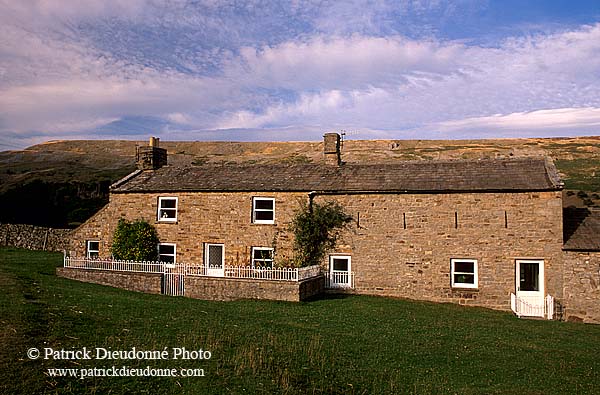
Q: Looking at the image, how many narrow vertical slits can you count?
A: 4